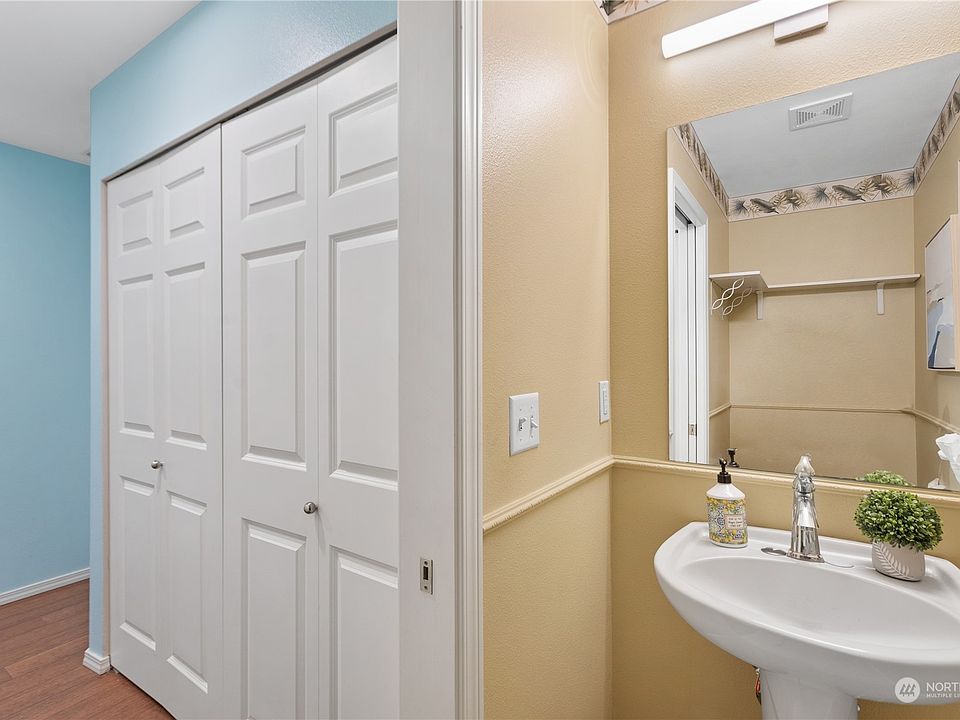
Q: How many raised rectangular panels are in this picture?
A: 12